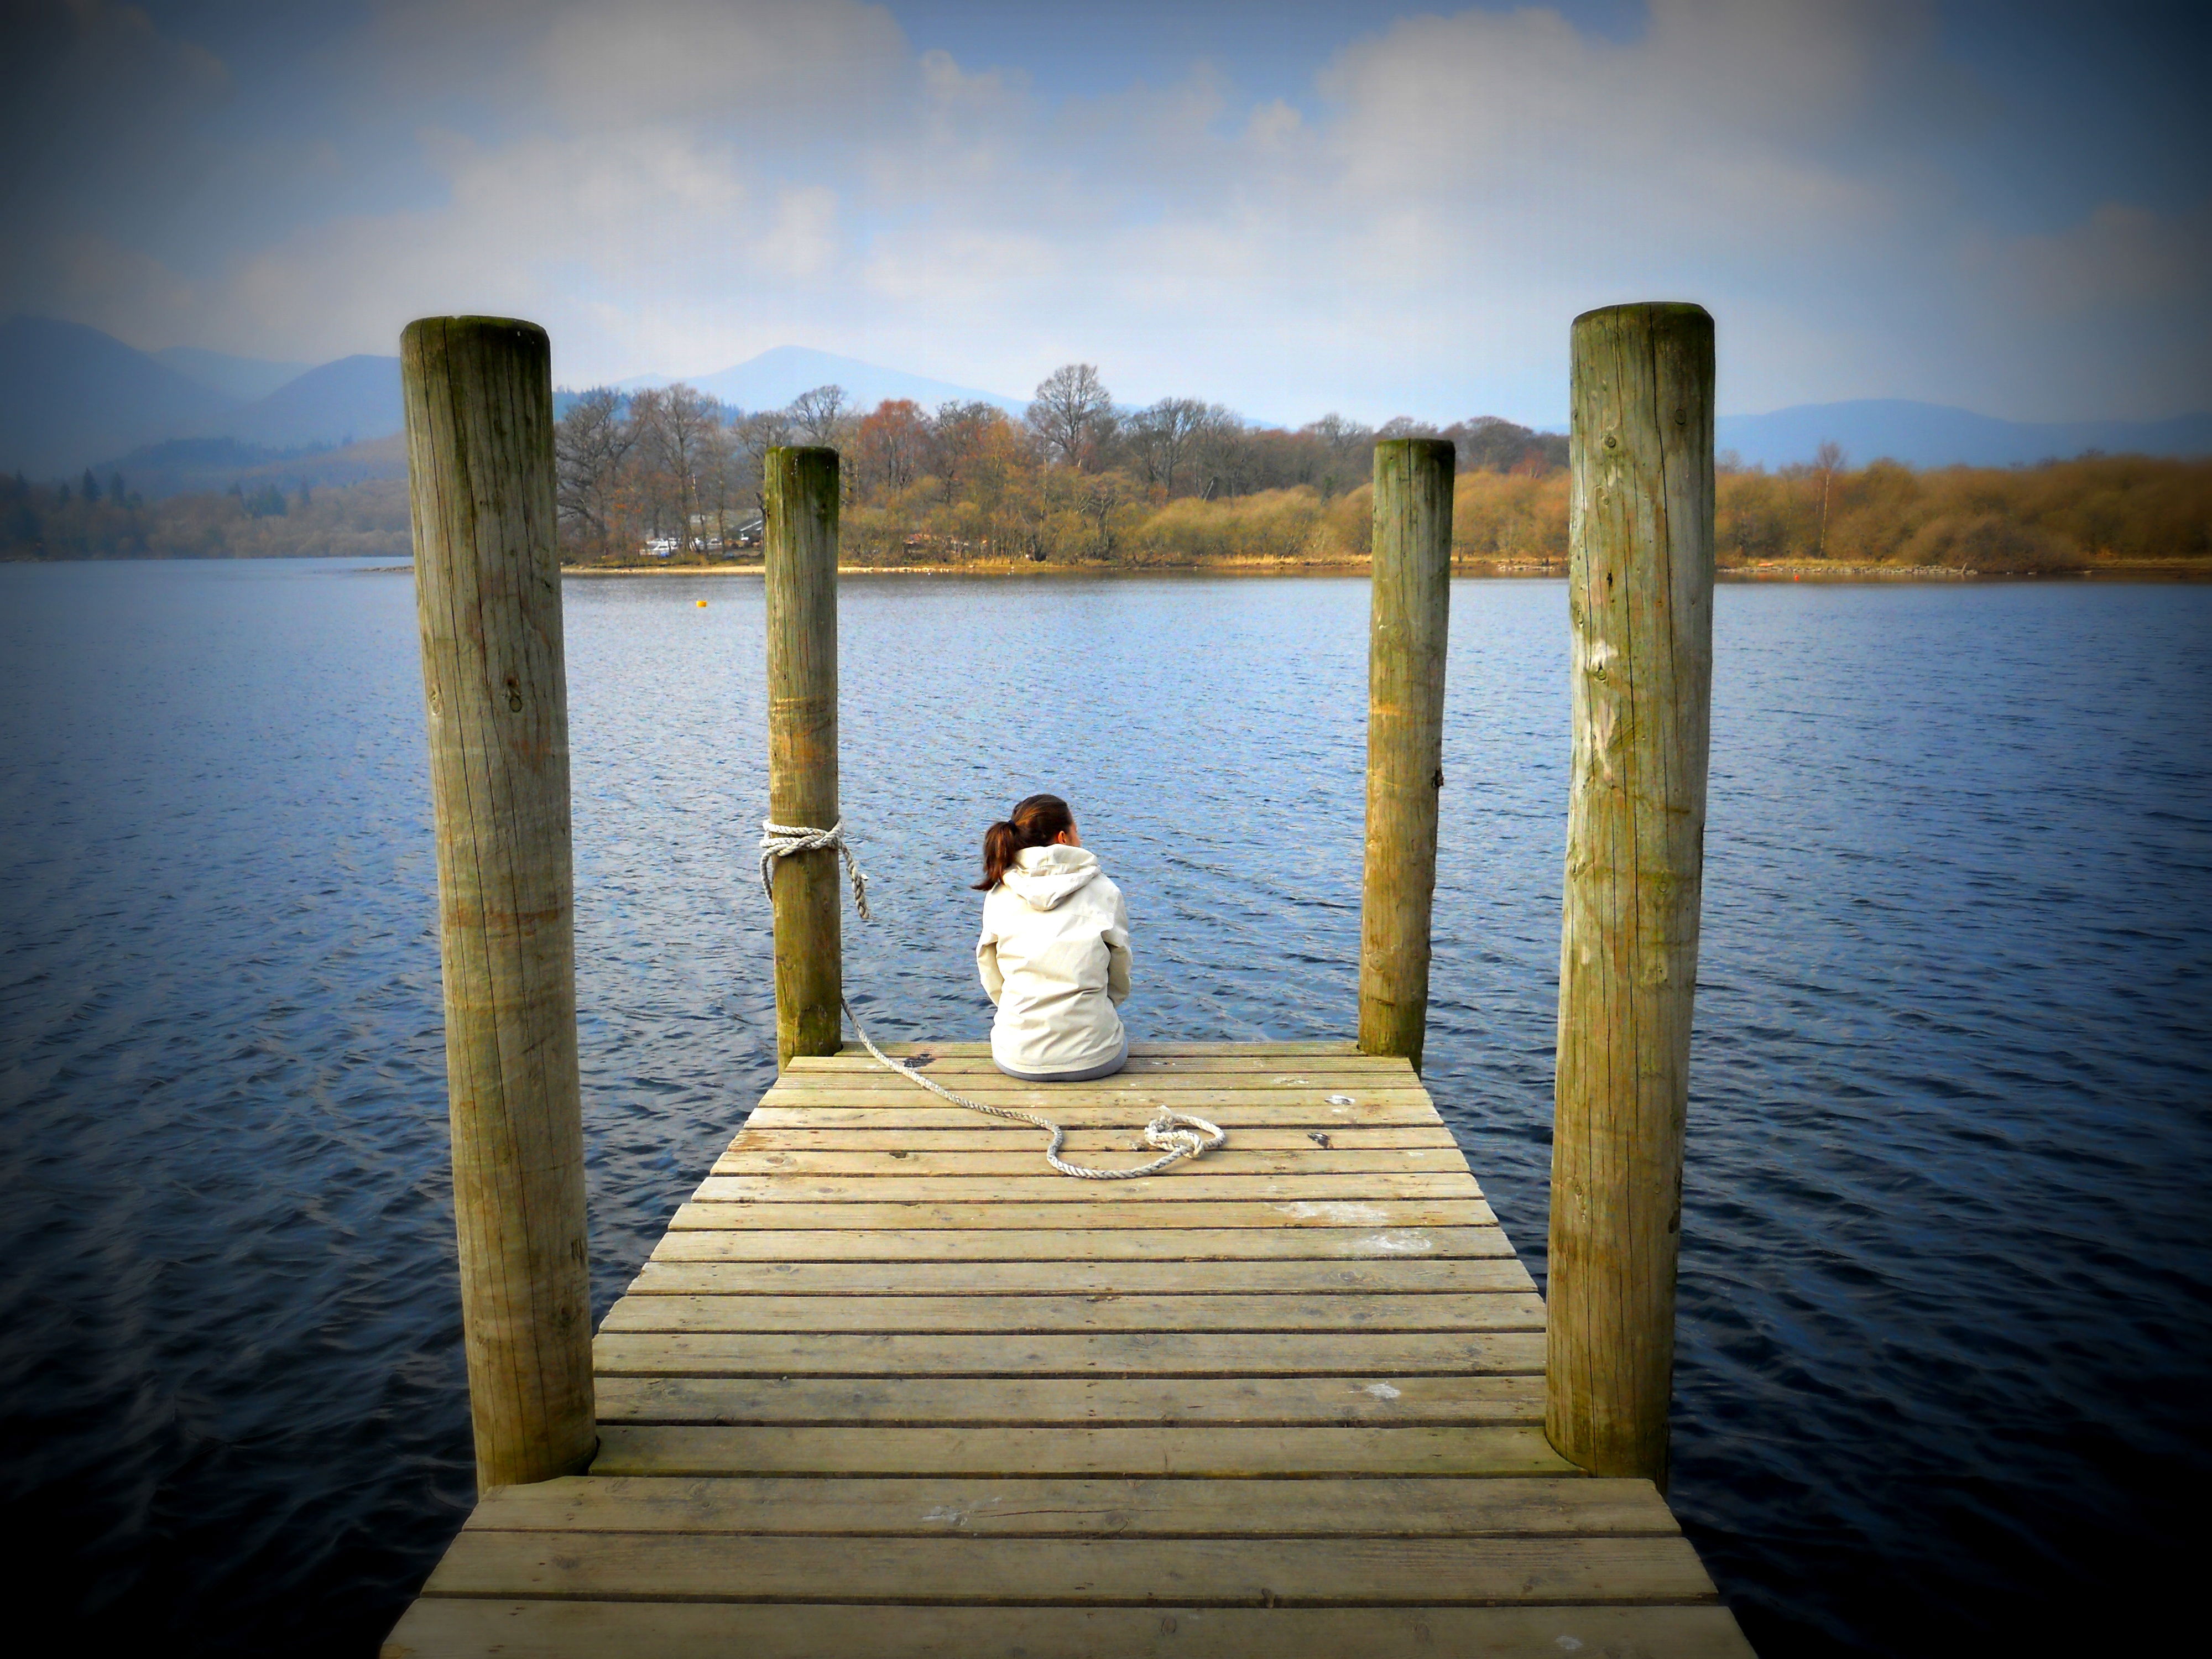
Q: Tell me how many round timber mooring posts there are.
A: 4